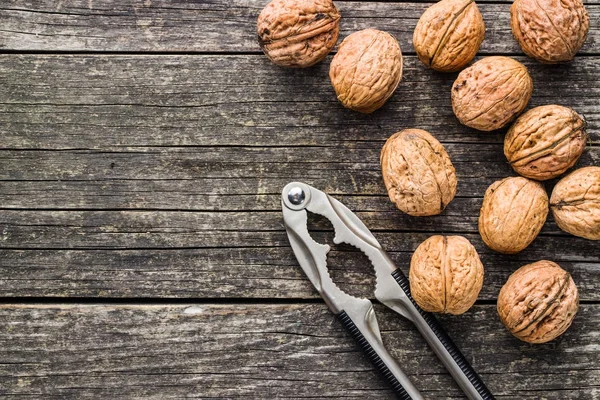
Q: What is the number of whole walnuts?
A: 11